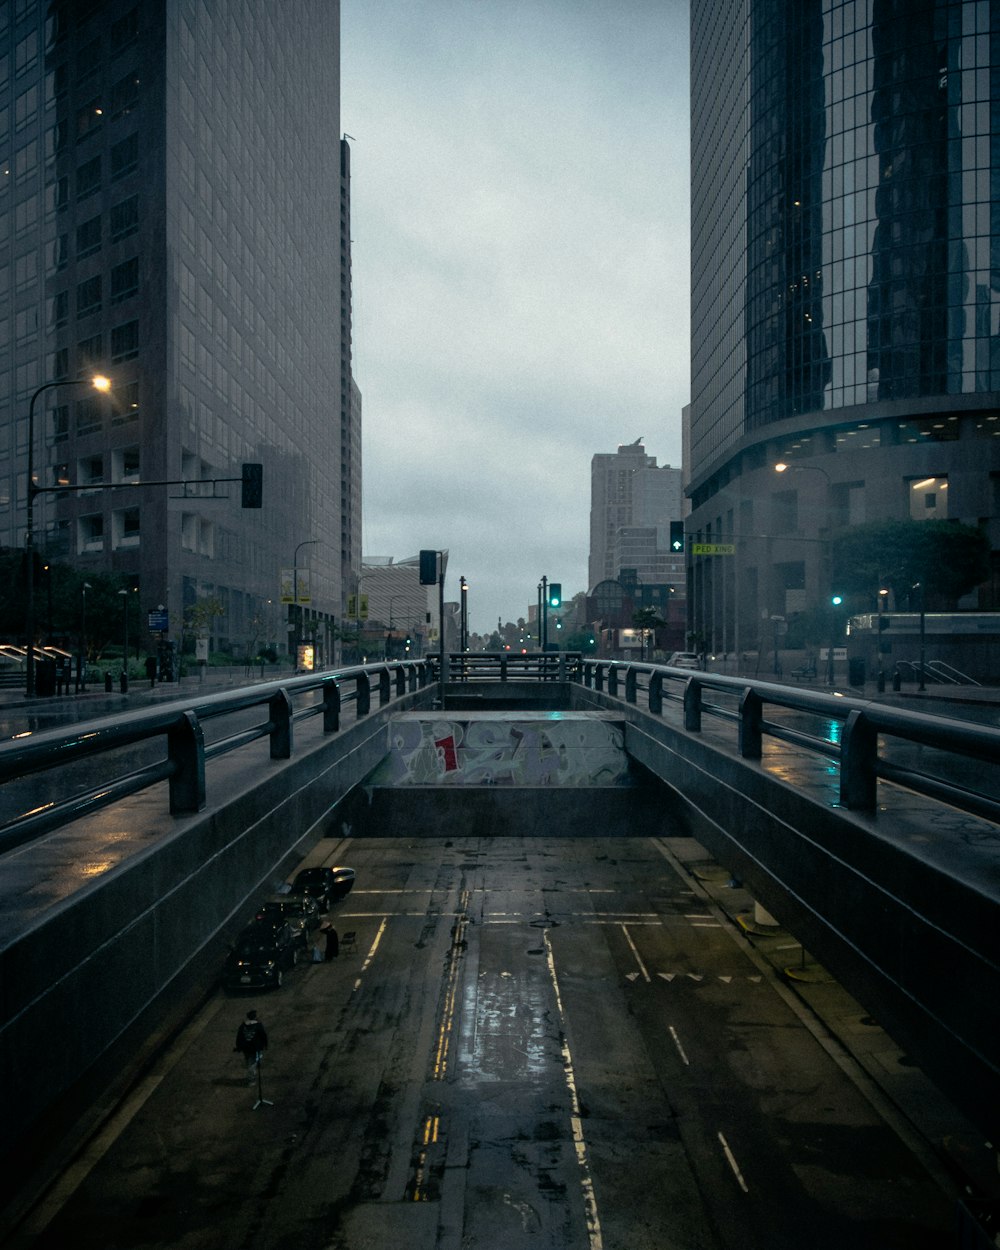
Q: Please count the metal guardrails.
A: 3